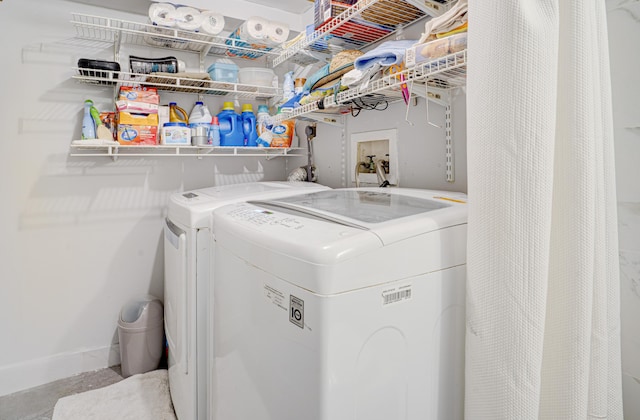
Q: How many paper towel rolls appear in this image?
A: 5